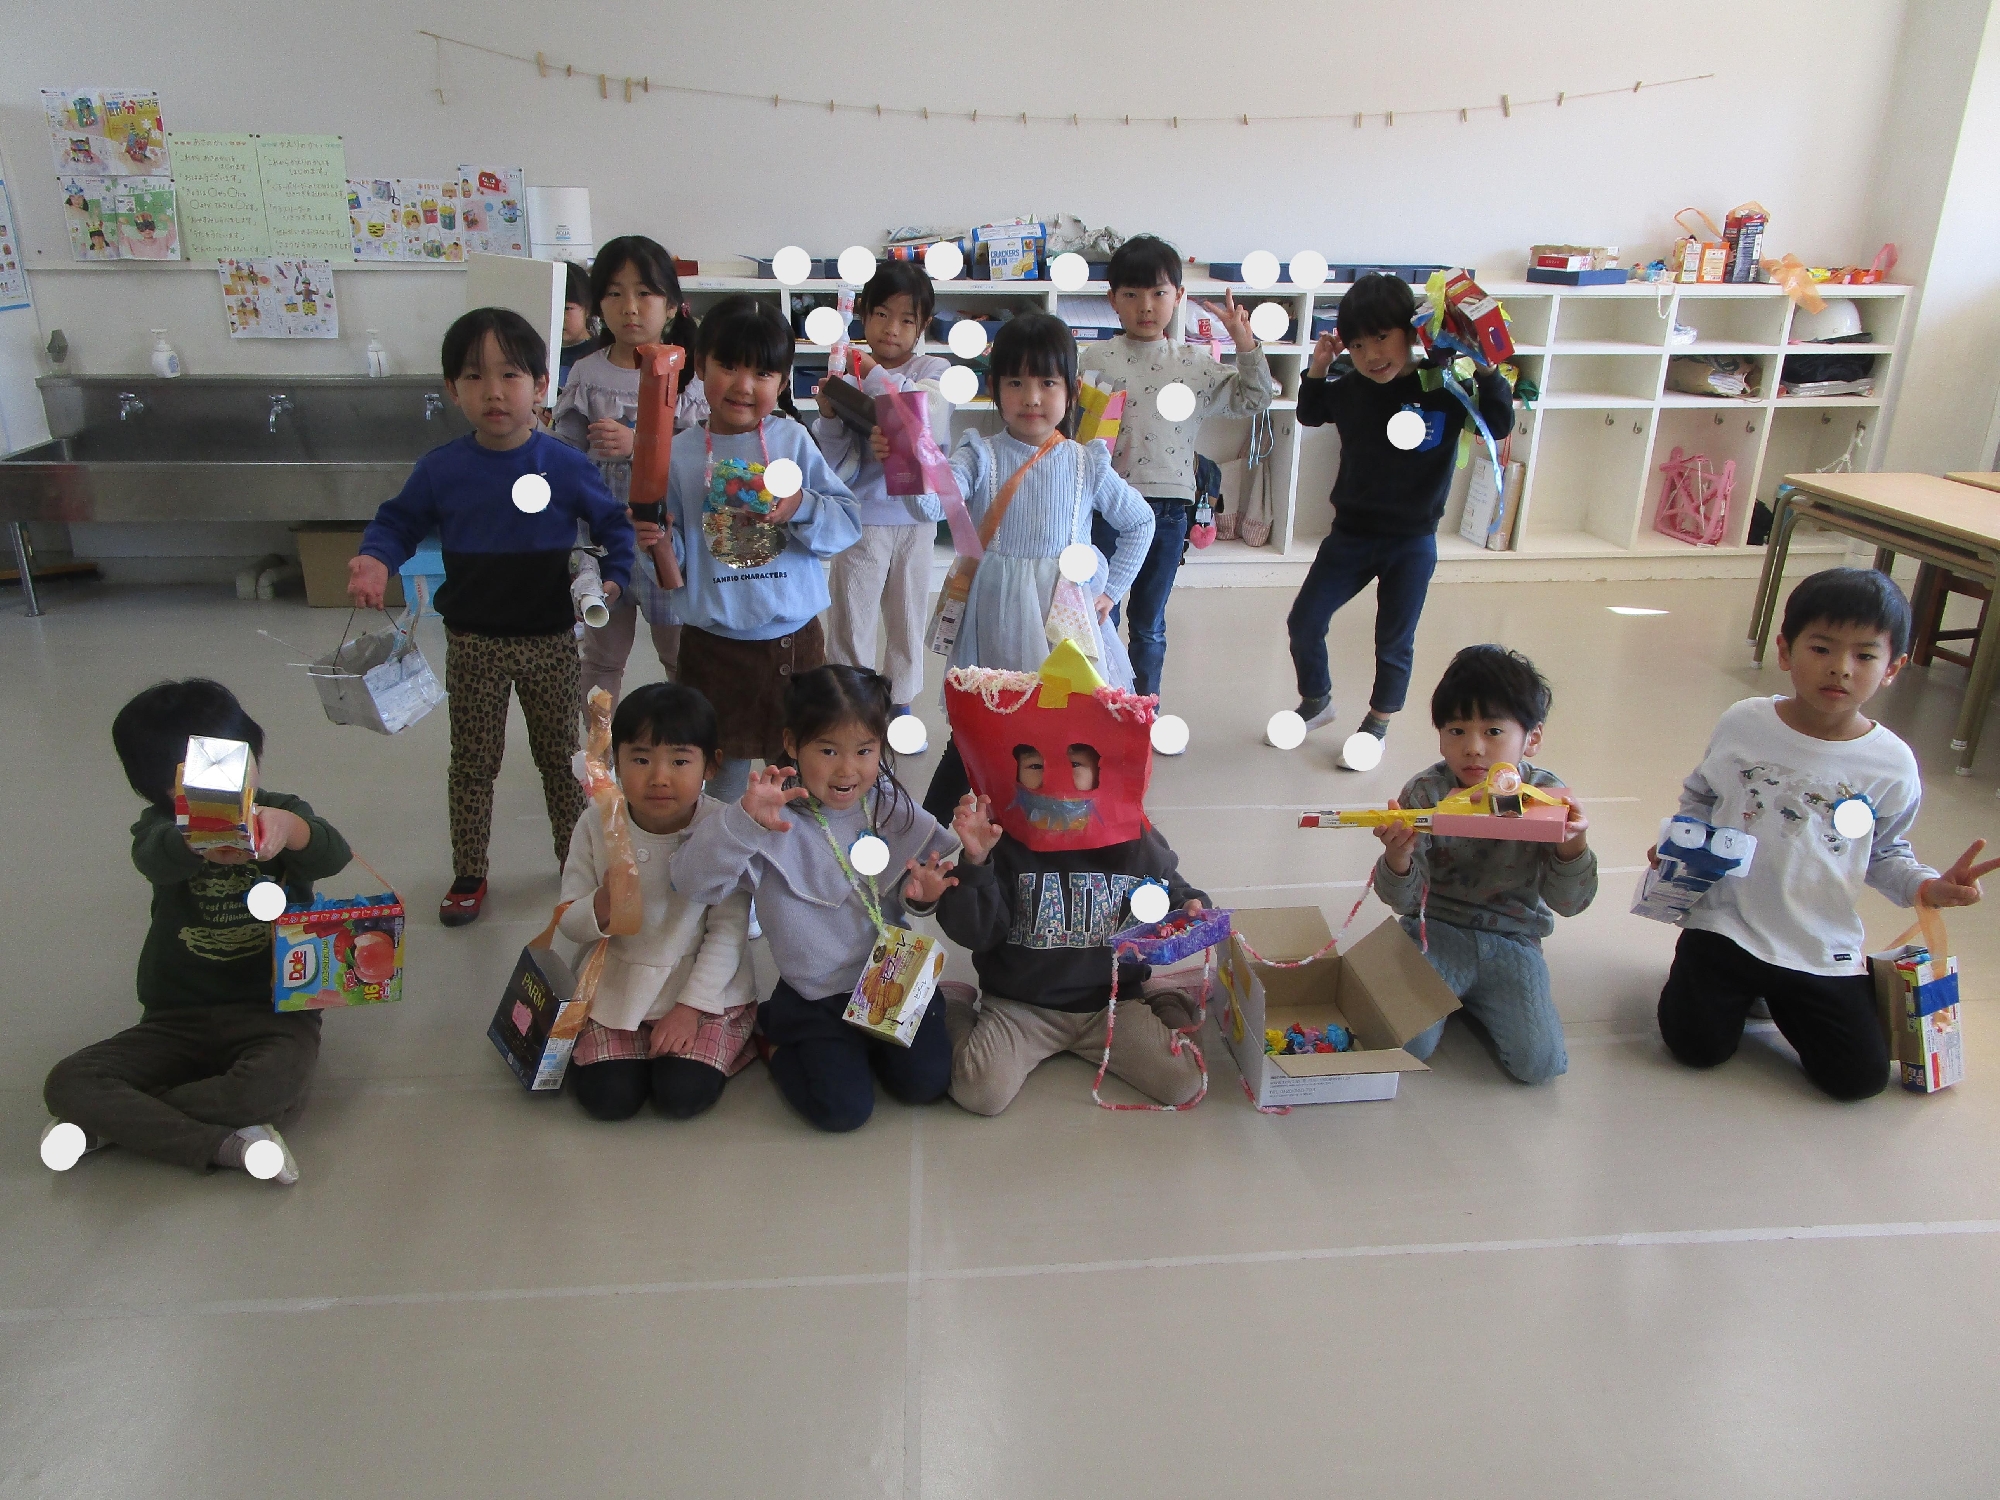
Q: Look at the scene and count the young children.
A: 14